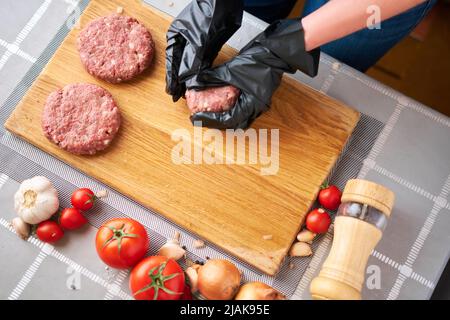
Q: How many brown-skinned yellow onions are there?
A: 2